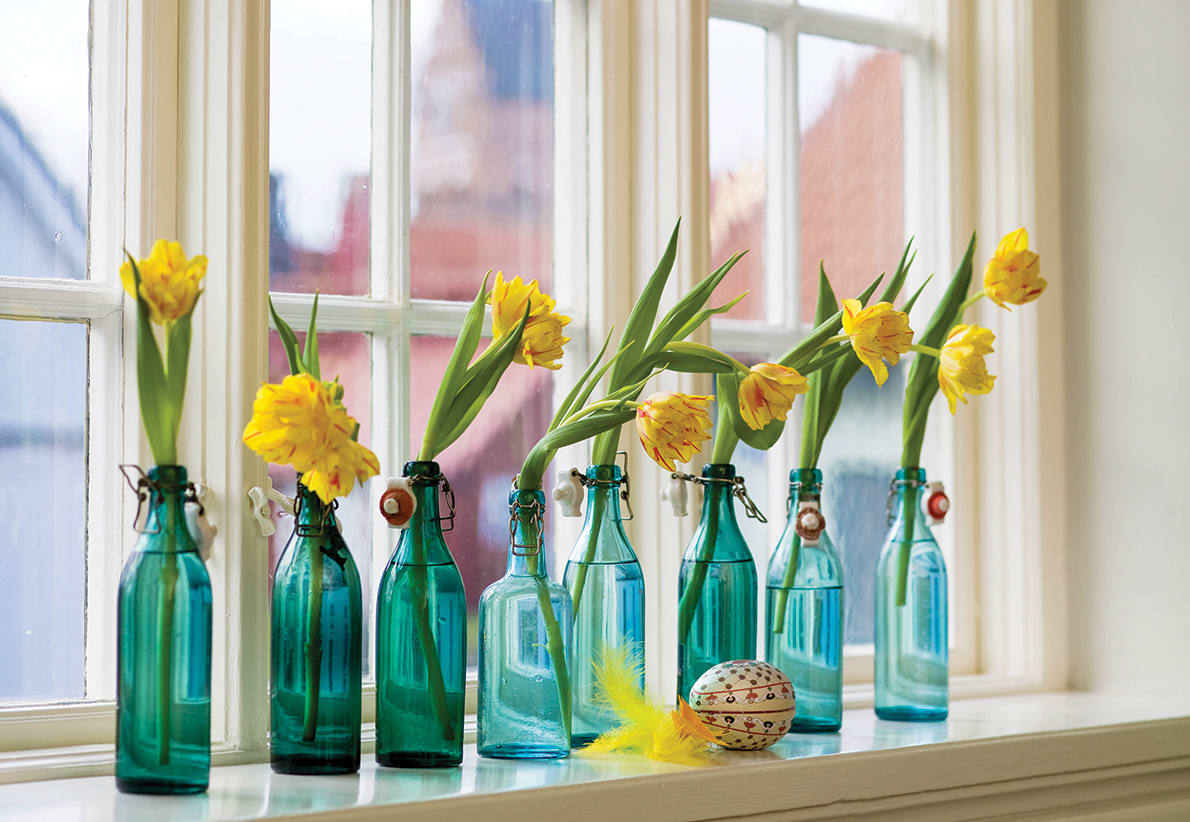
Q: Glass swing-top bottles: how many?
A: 8